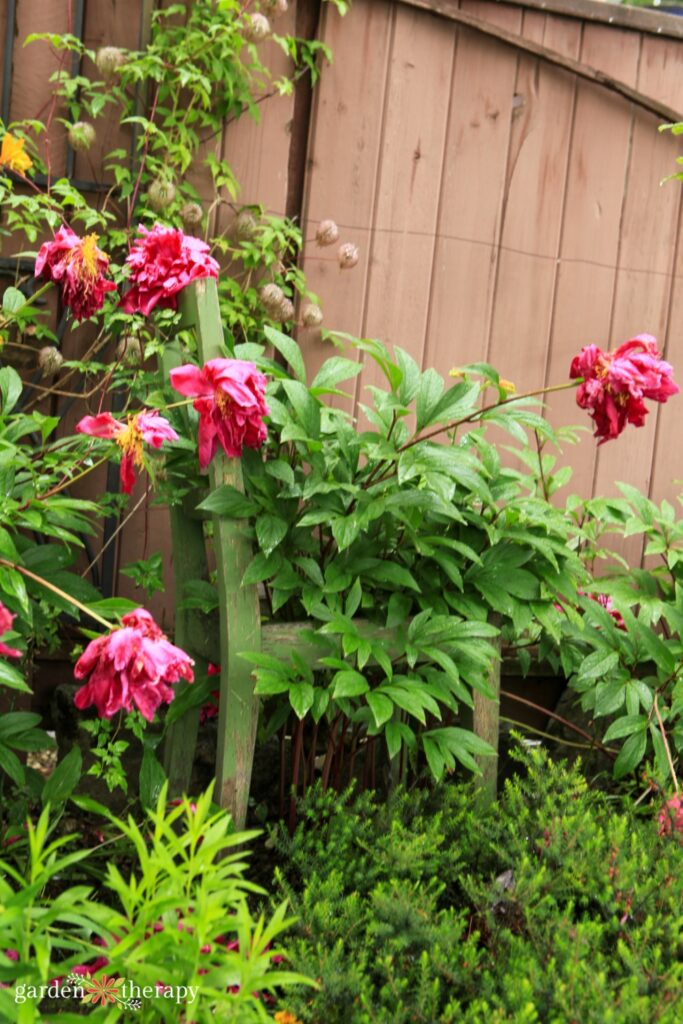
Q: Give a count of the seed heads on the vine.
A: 14